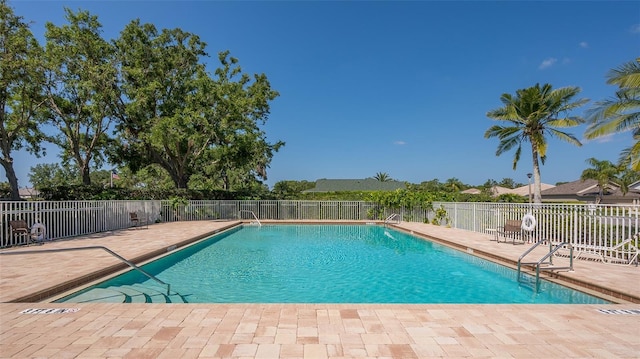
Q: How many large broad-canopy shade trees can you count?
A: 3